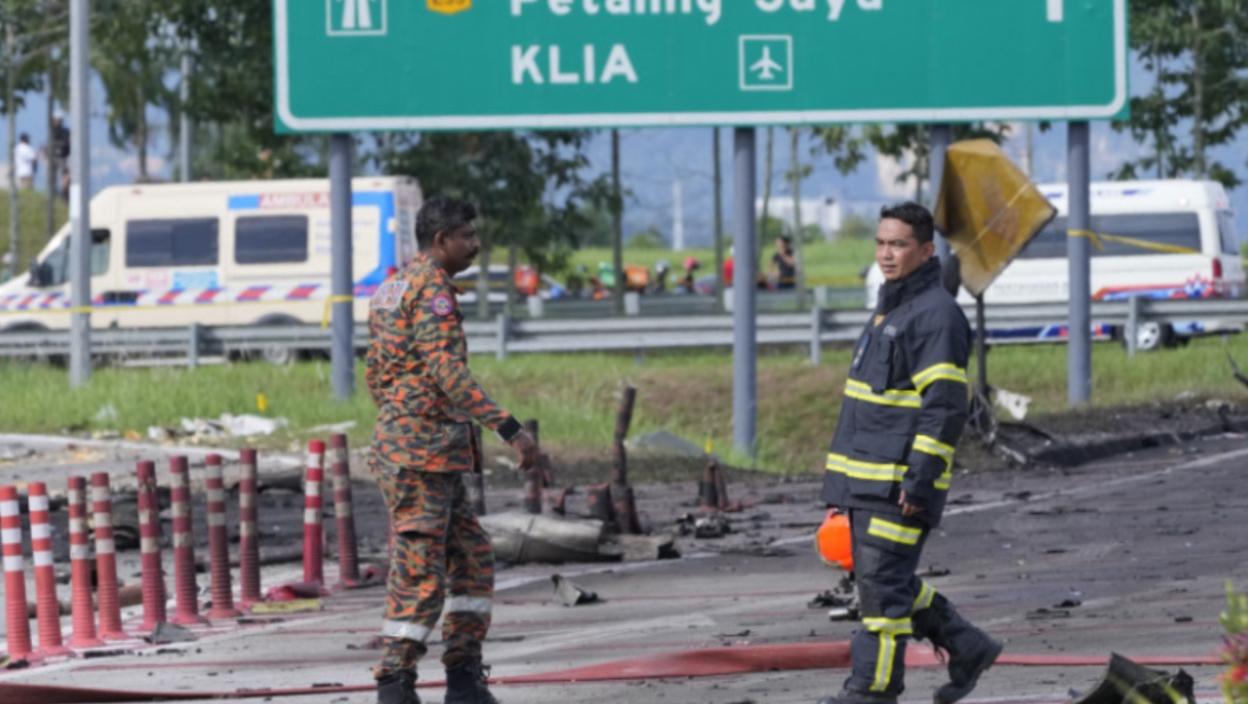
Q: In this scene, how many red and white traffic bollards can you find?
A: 10